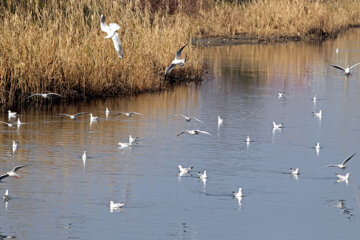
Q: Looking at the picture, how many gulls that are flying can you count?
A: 11